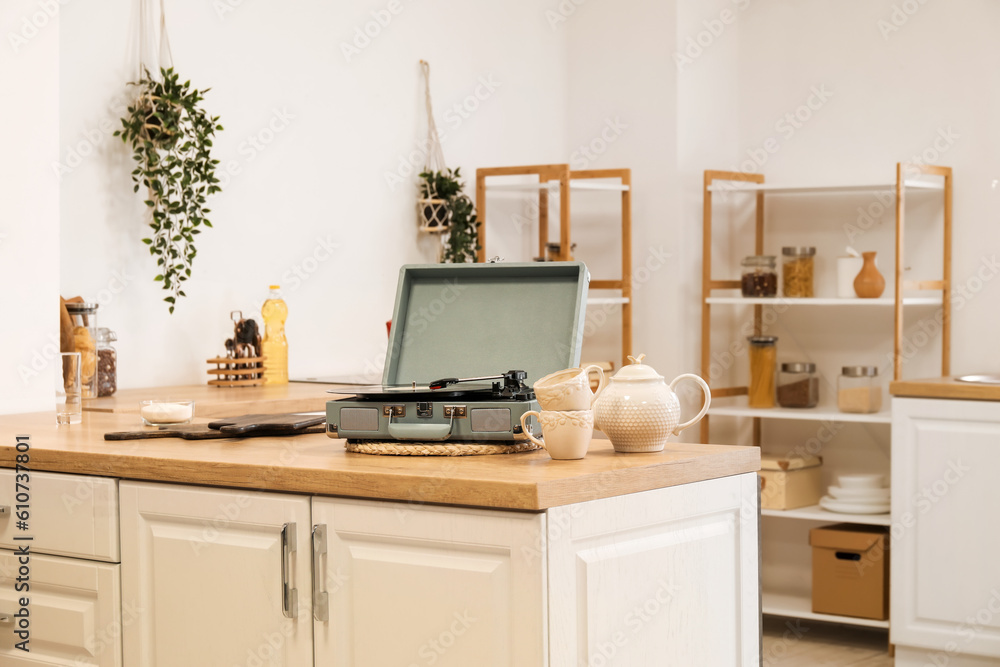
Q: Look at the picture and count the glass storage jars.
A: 7